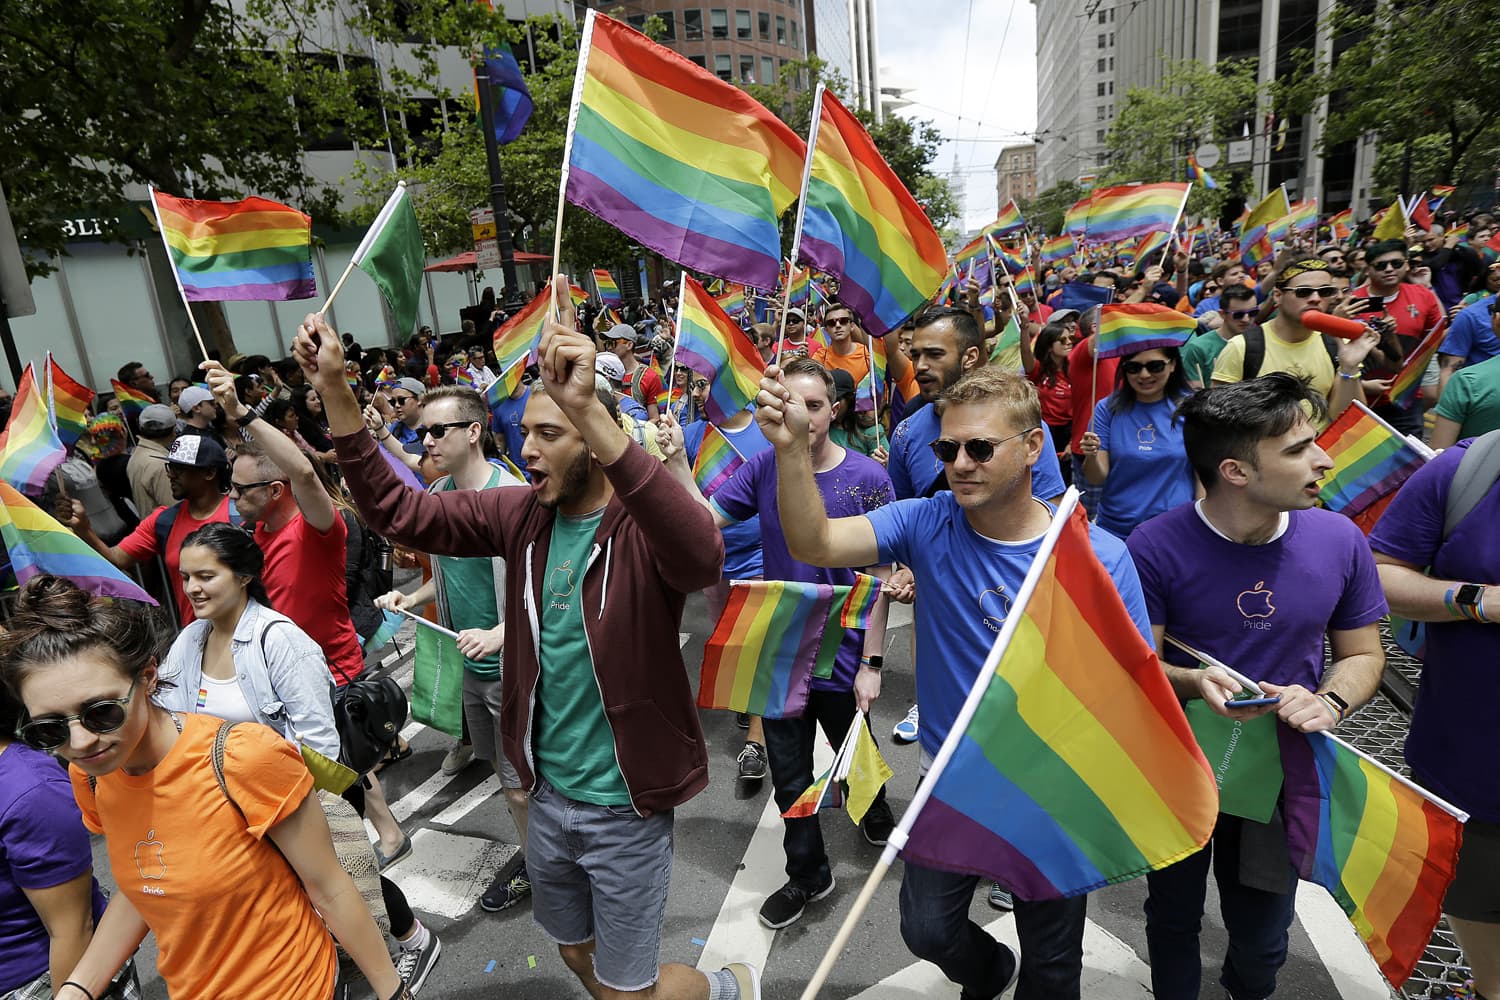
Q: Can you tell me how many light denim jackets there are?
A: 1